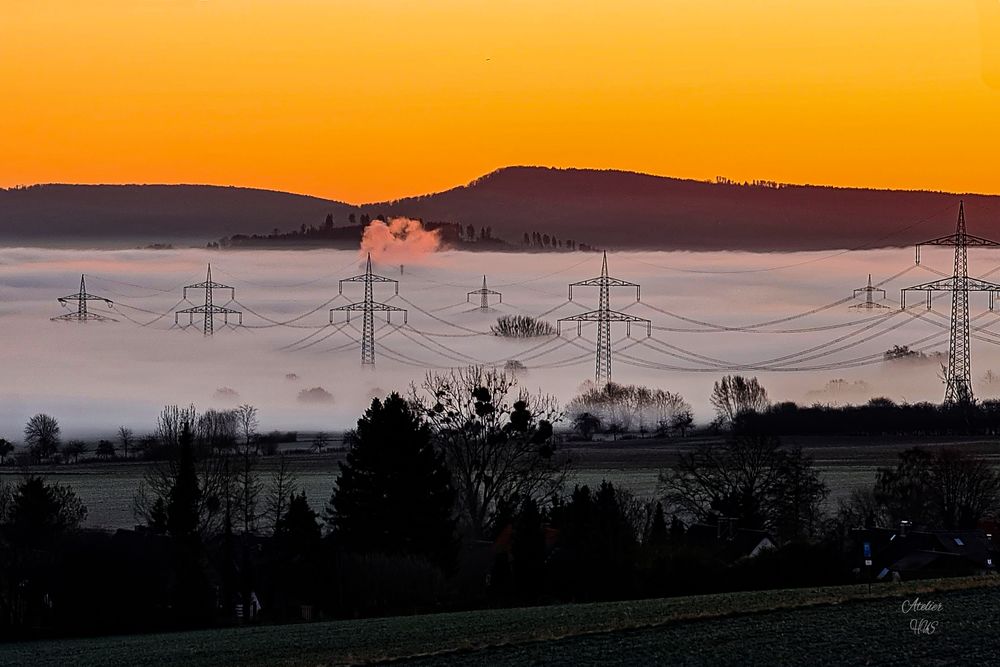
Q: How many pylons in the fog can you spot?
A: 7